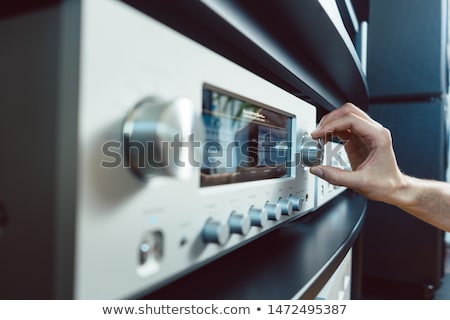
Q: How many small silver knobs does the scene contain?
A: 6